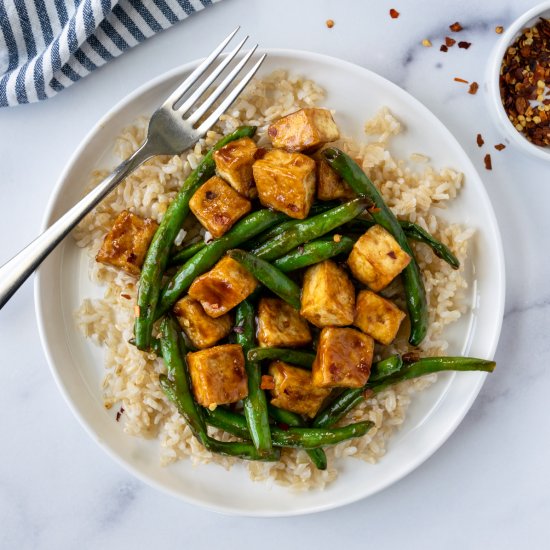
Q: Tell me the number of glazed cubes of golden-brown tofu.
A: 15